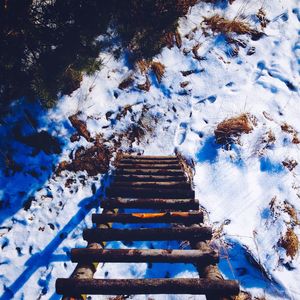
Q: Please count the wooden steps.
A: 12